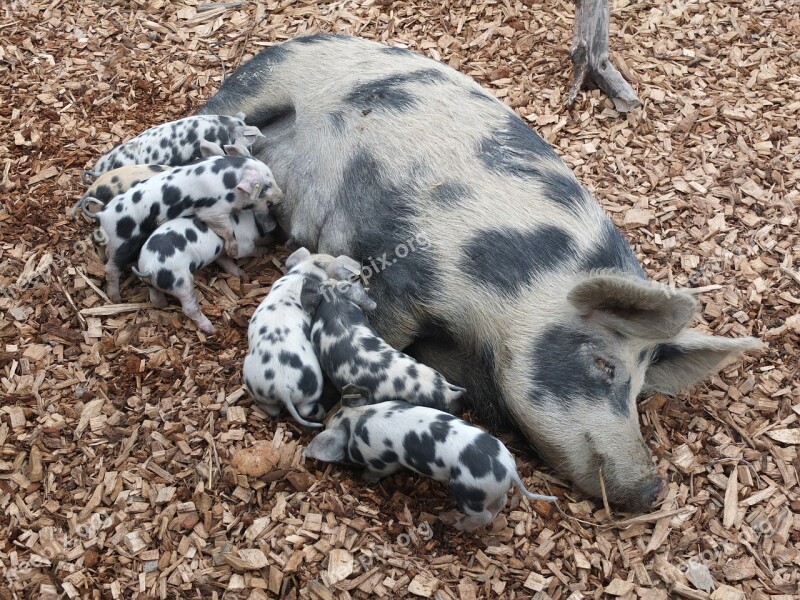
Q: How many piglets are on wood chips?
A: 7